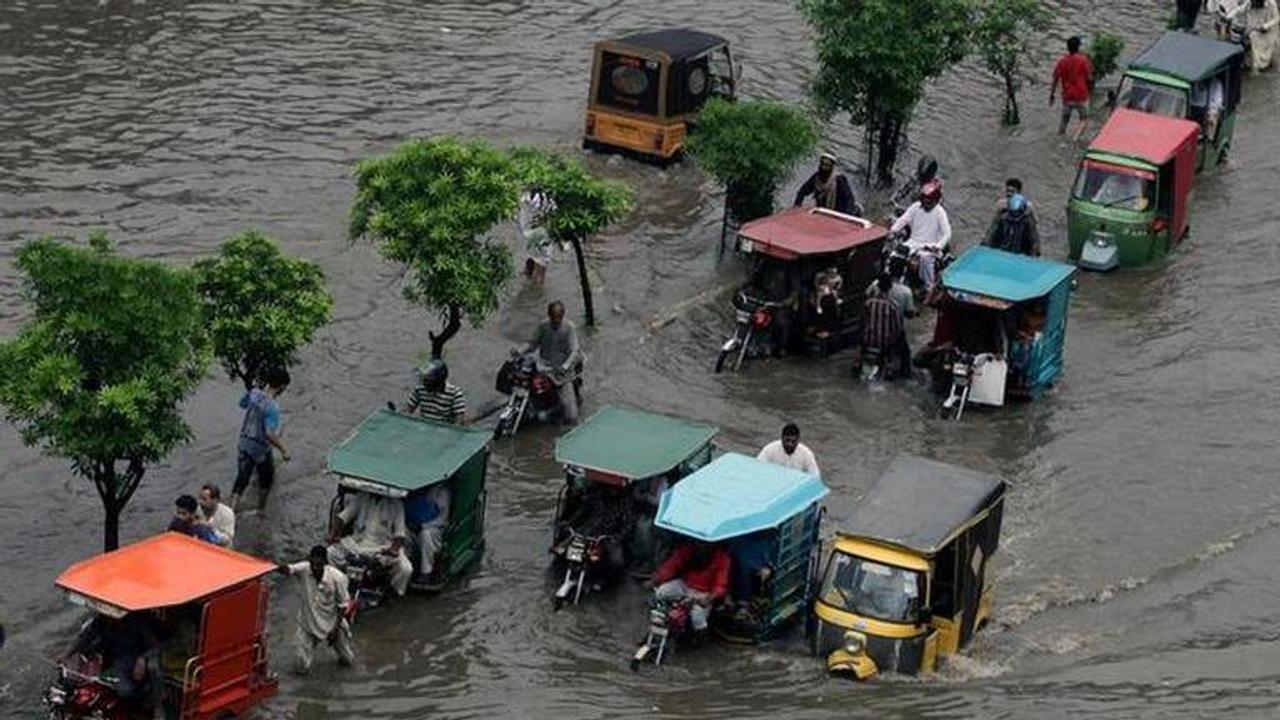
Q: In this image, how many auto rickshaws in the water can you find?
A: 10